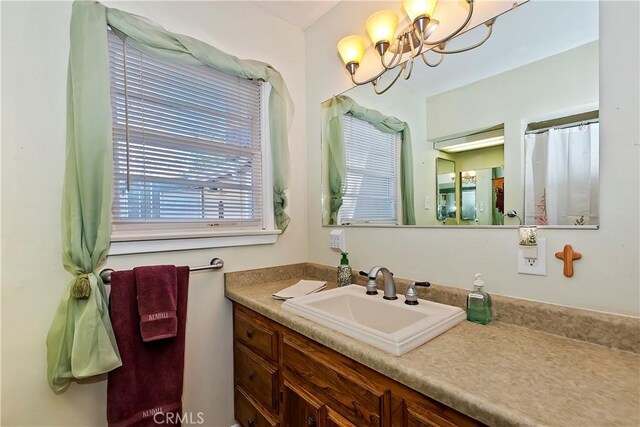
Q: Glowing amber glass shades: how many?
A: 3